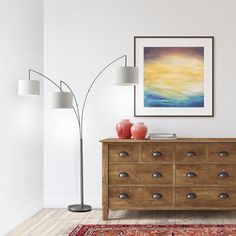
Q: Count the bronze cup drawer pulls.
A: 12